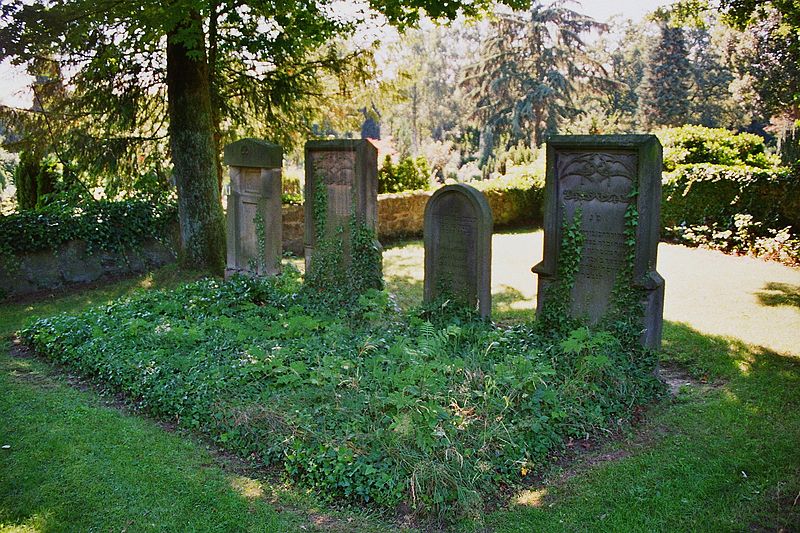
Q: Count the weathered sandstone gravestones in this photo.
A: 4